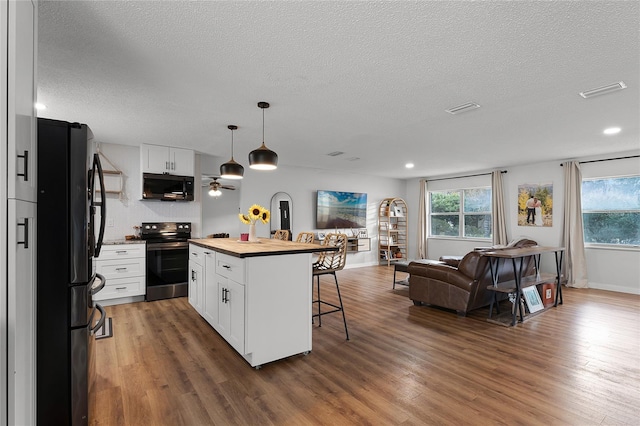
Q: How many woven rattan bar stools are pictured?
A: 3